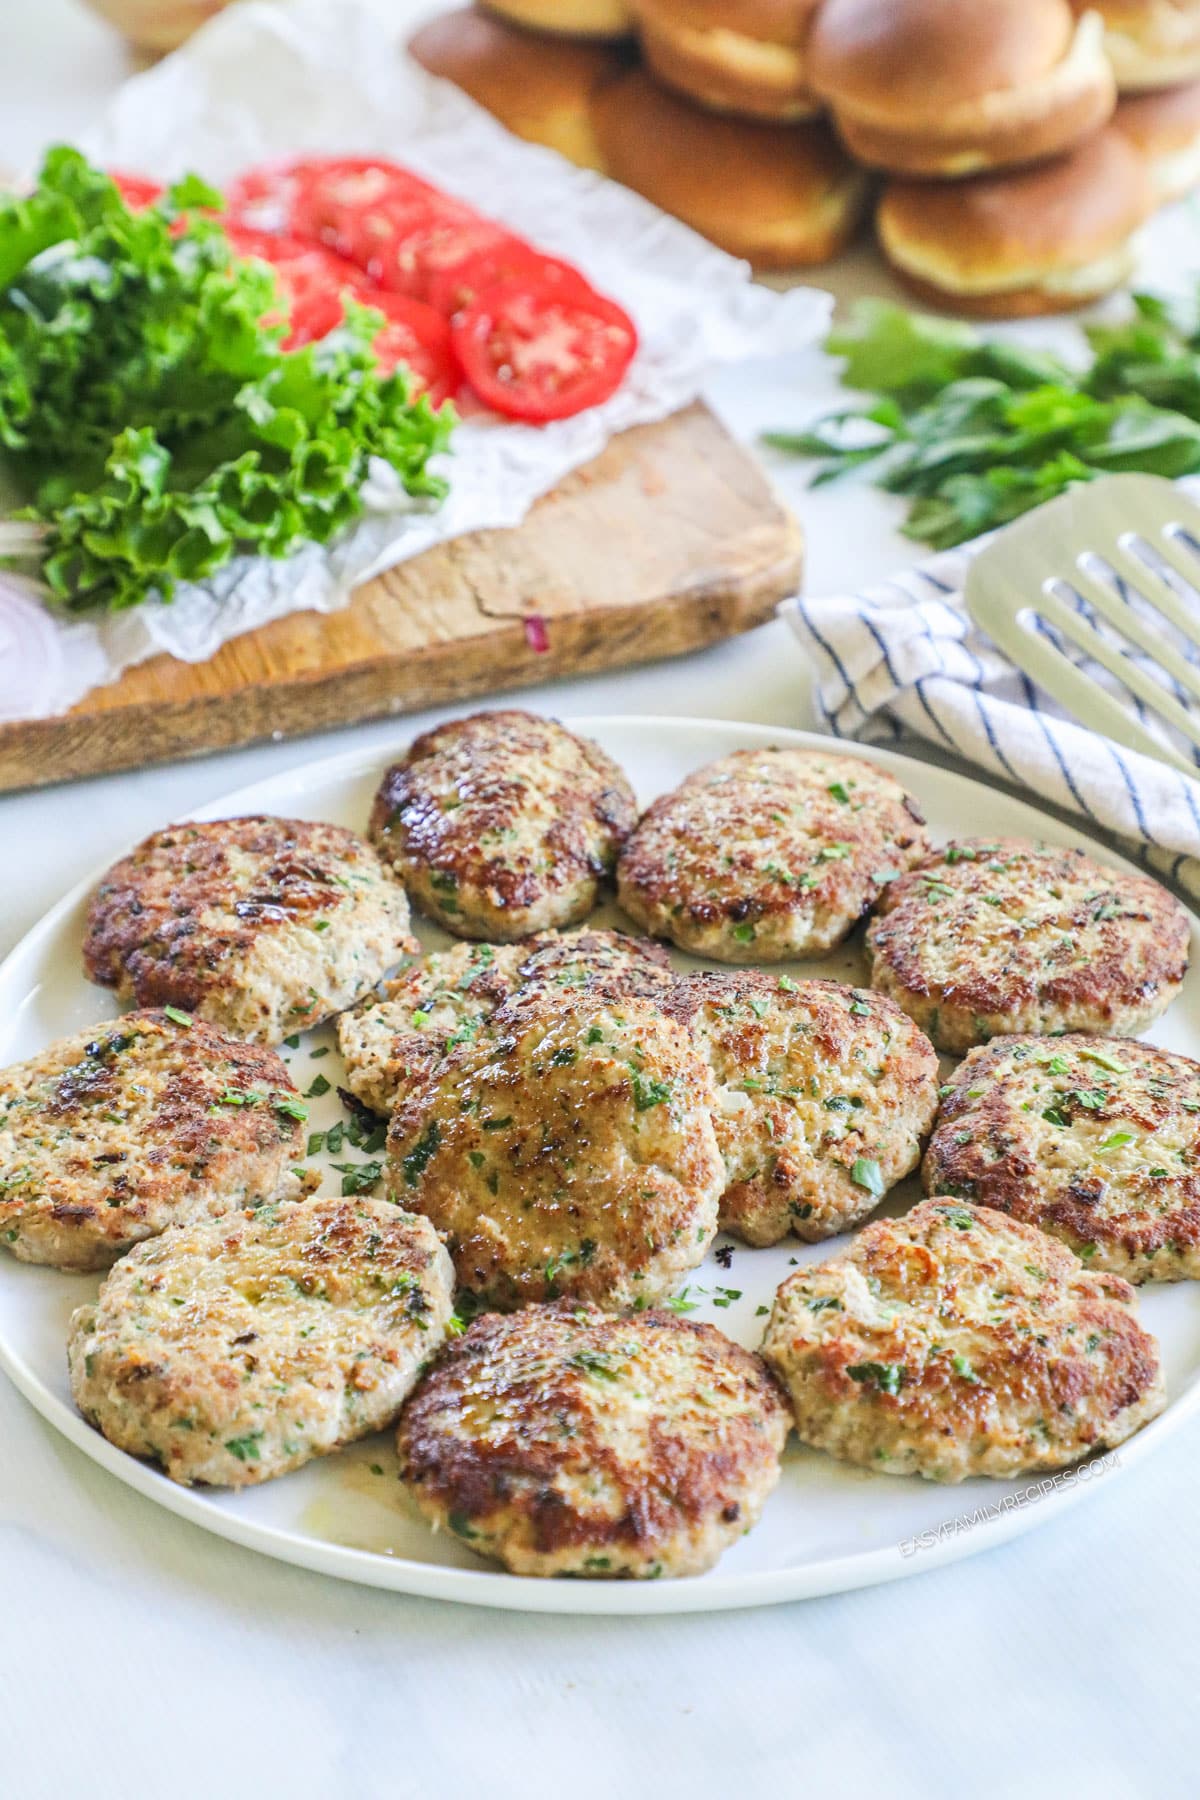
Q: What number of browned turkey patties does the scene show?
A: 12